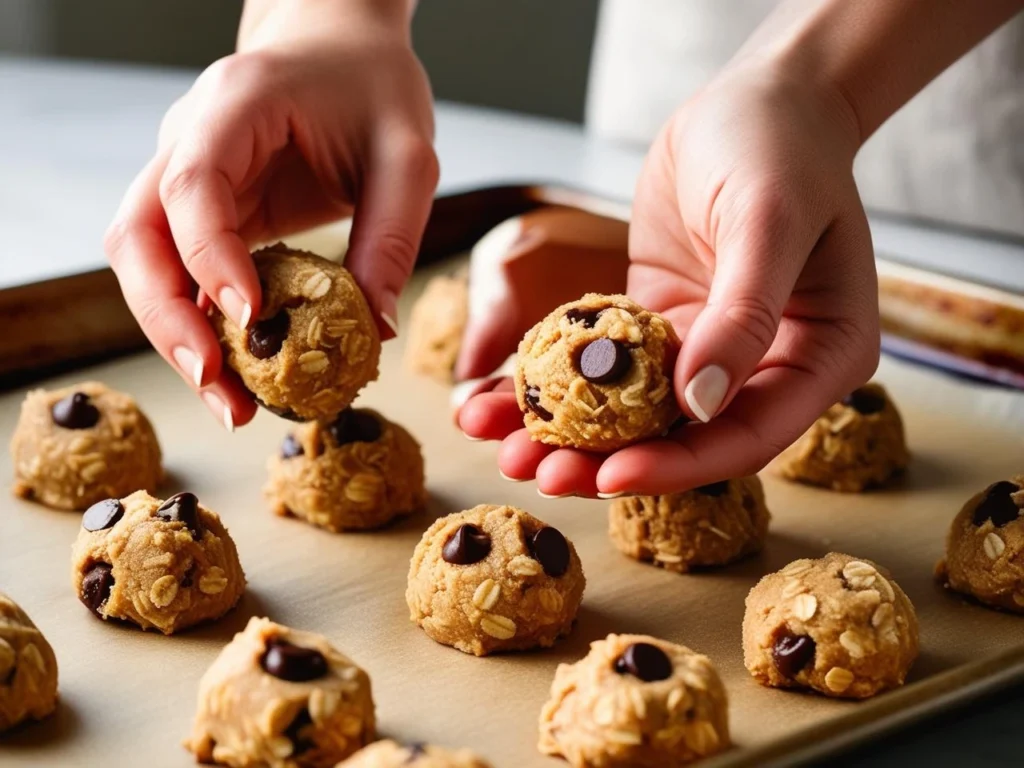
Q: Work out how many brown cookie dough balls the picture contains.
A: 15